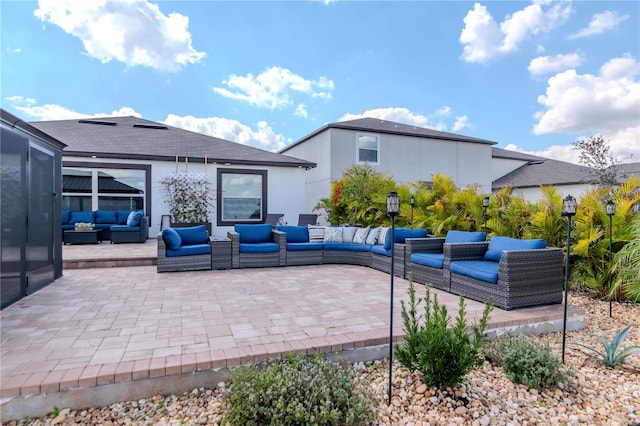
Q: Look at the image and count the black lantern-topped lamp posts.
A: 5